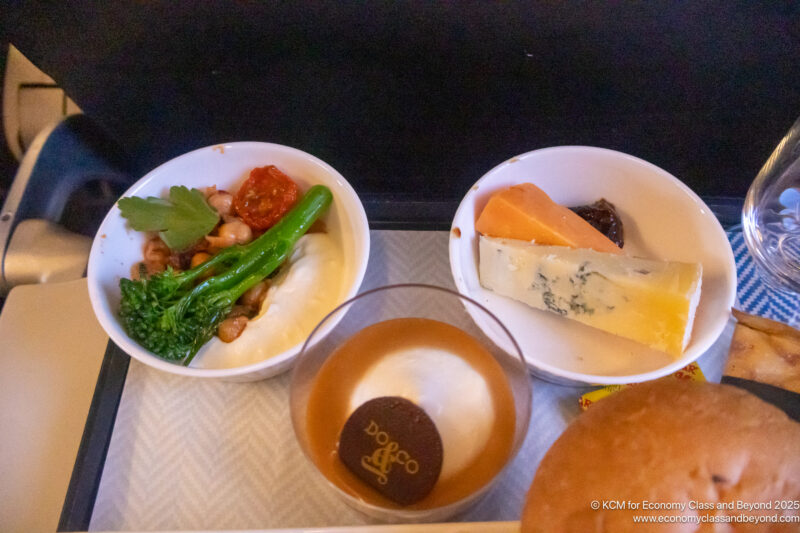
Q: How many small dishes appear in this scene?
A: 3